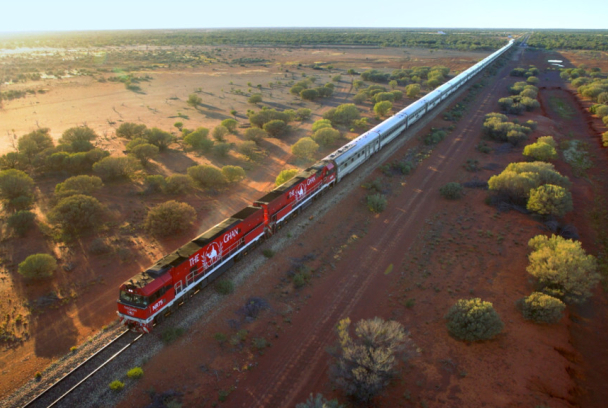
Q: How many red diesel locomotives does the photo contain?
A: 2